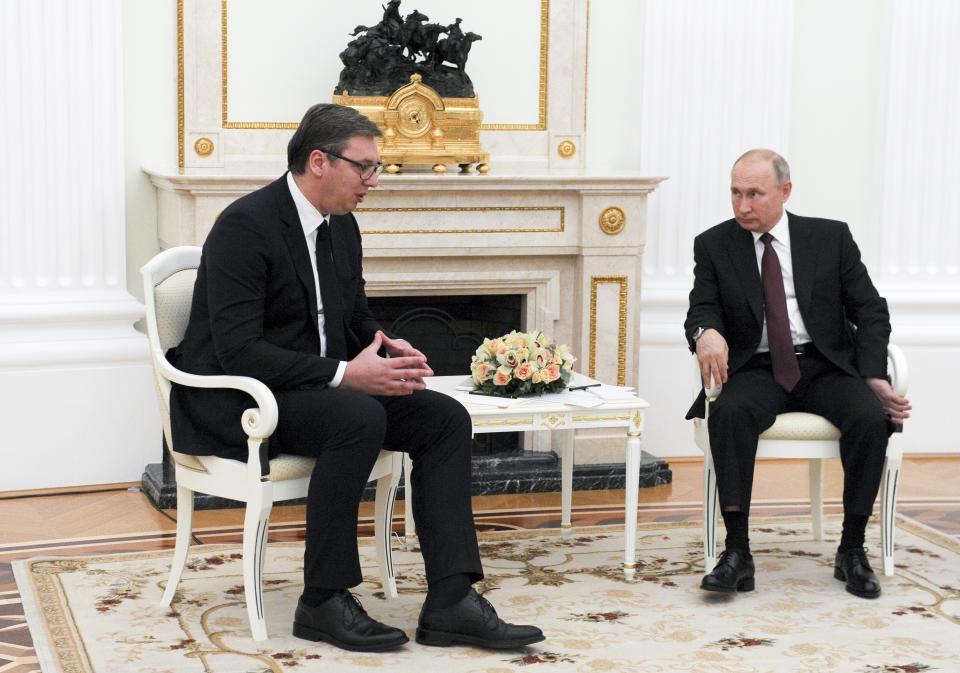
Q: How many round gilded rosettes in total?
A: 3